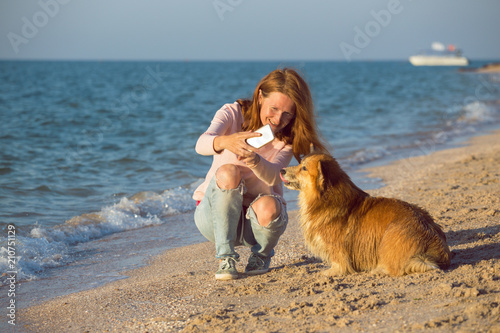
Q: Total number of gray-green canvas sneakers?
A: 2